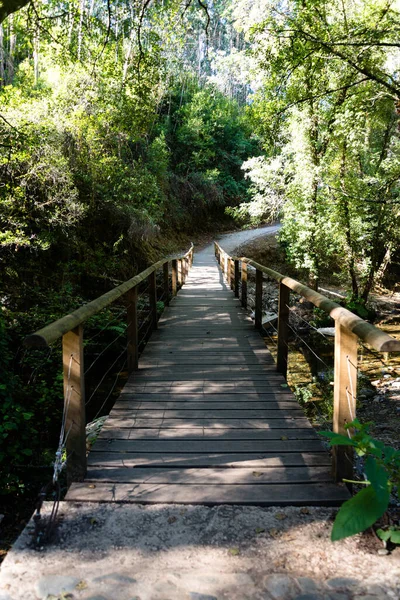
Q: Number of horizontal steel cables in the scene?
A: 8